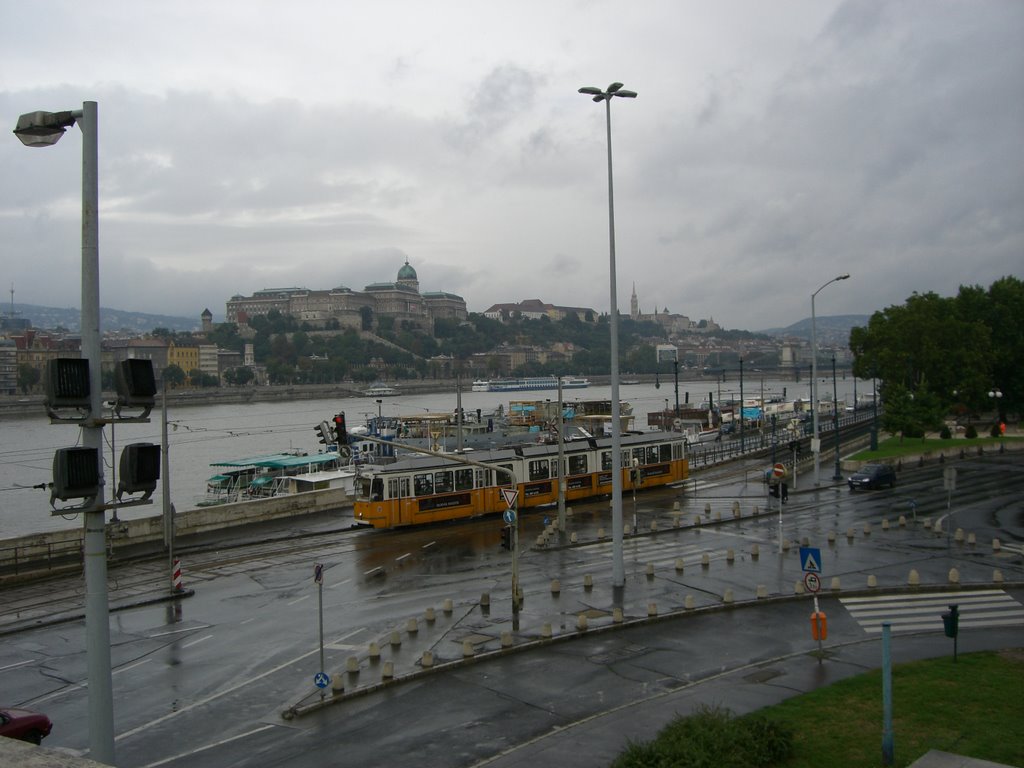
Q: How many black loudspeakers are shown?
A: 4